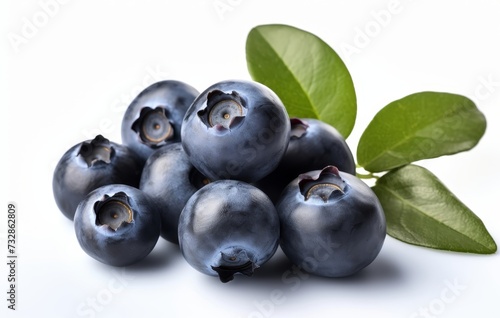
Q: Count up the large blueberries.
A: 8